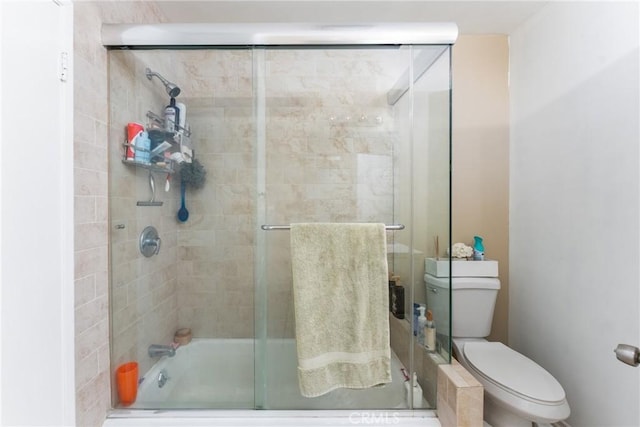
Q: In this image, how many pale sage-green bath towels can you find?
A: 1